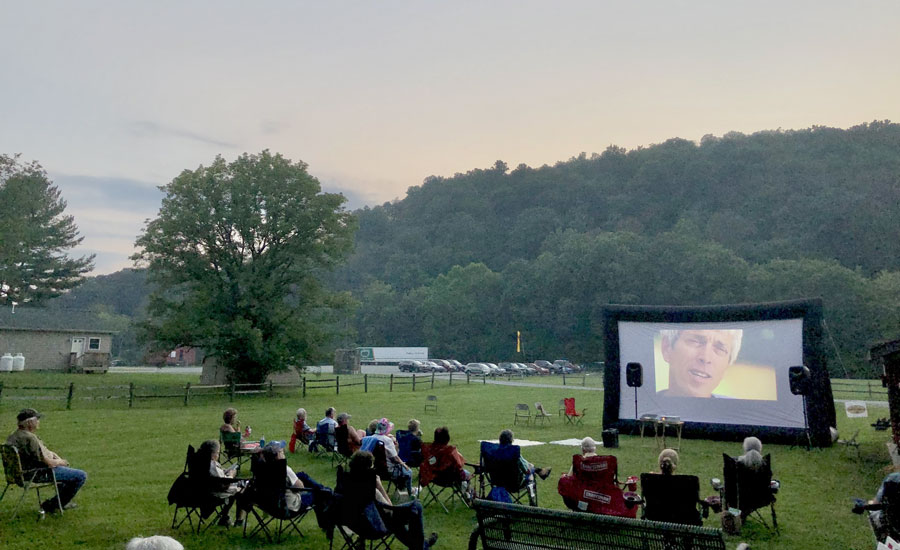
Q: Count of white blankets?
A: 2